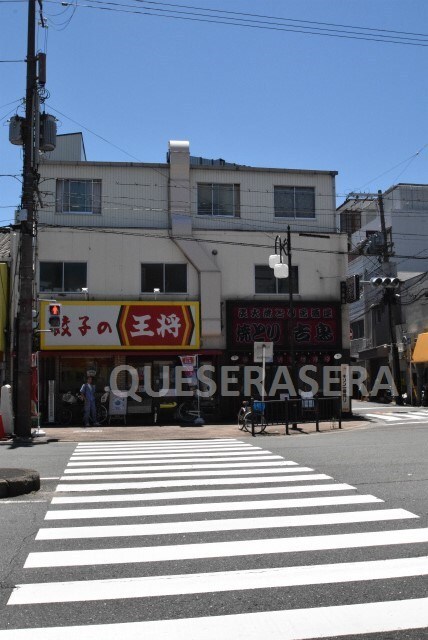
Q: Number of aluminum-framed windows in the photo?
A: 6